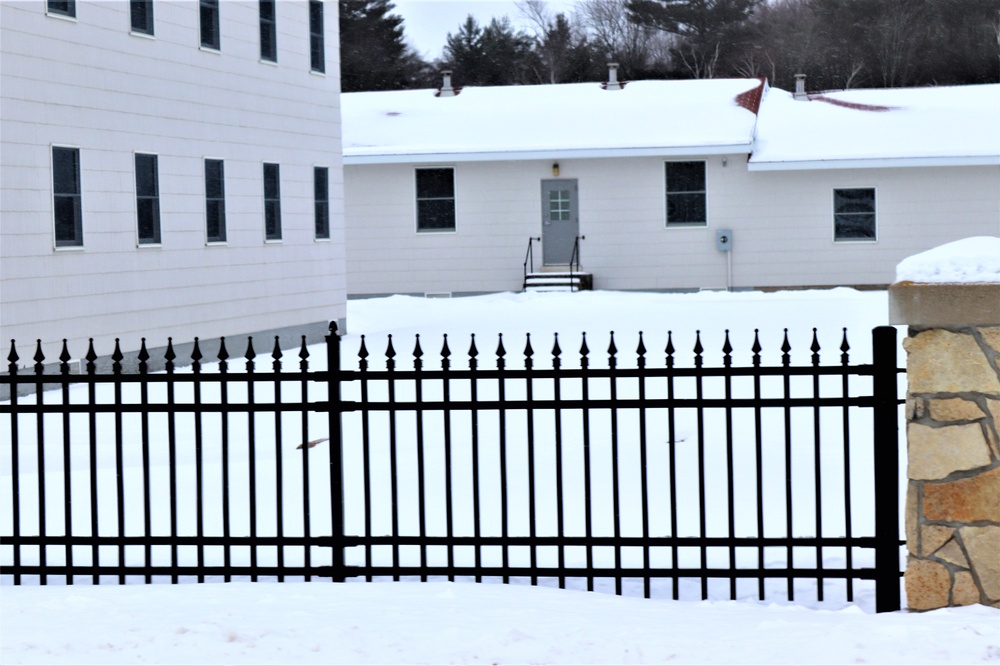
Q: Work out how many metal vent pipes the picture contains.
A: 3